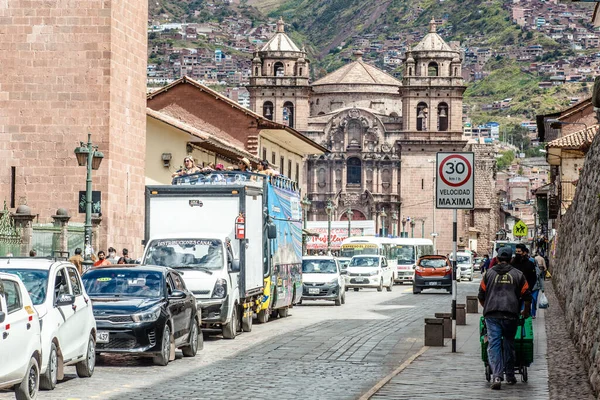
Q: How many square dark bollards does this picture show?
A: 4